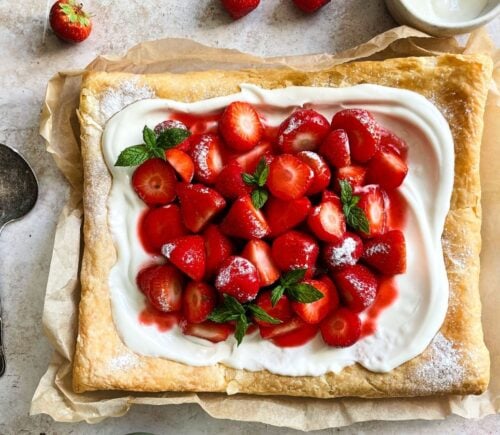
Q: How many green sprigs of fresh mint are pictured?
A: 5